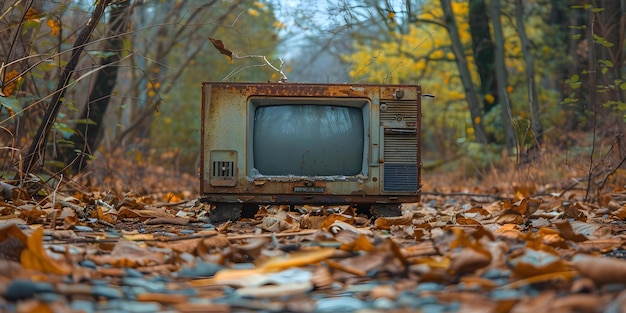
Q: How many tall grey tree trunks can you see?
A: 3